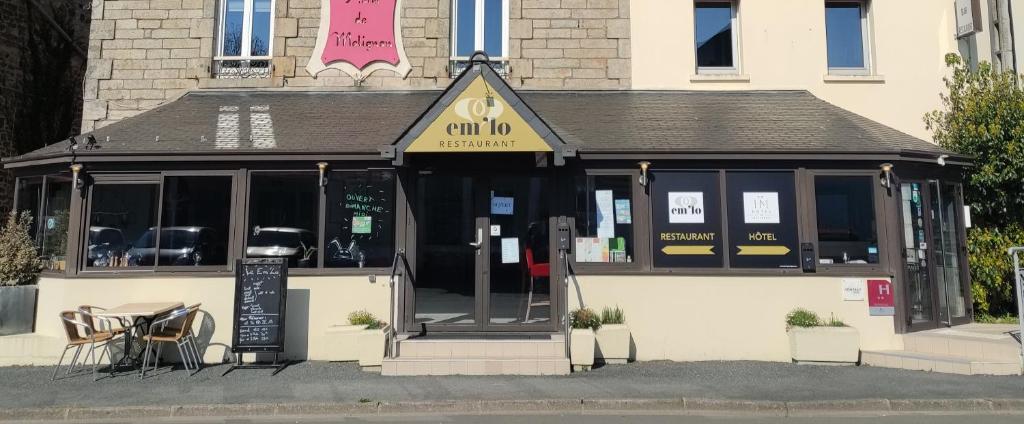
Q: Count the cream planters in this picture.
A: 5